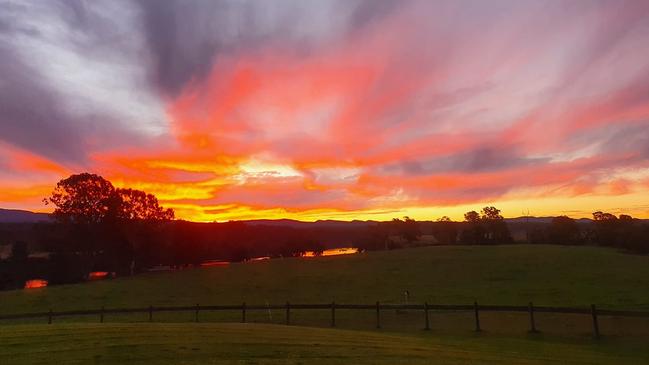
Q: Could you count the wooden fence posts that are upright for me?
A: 12